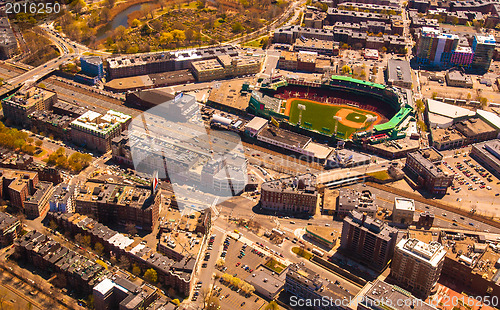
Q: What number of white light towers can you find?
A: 3